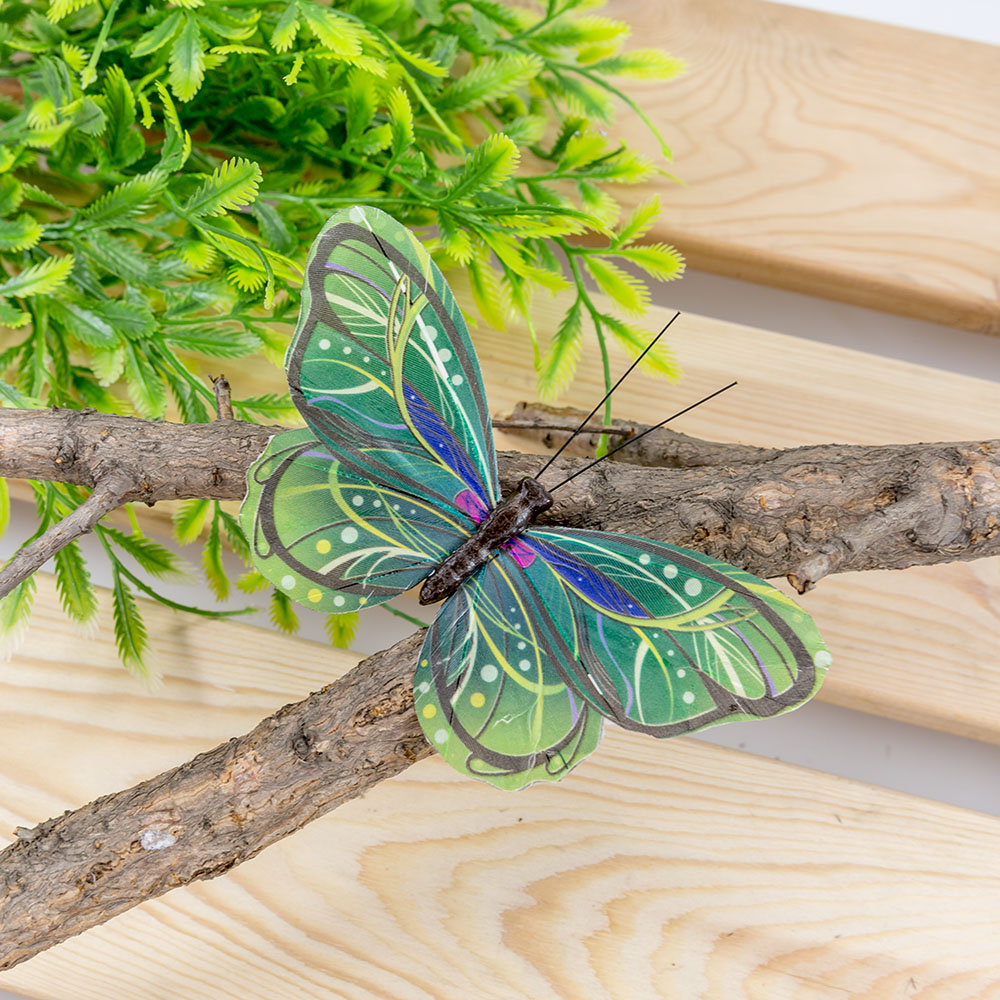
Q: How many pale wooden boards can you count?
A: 3